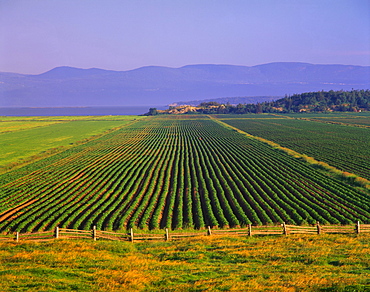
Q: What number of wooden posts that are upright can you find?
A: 10